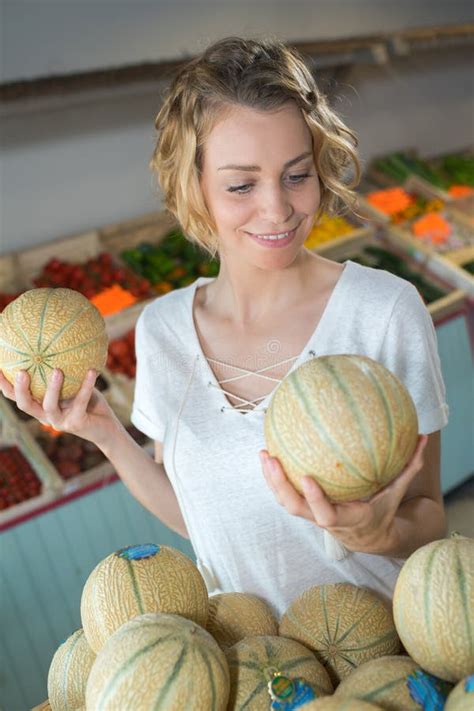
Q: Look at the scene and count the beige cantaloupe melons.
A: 12